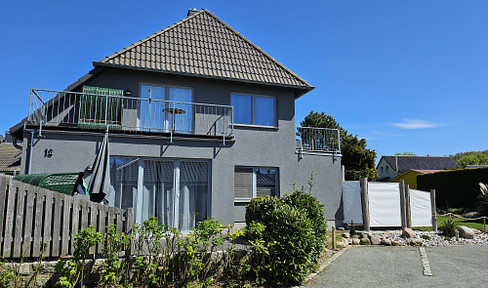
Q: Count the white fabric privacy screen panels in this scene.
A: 3